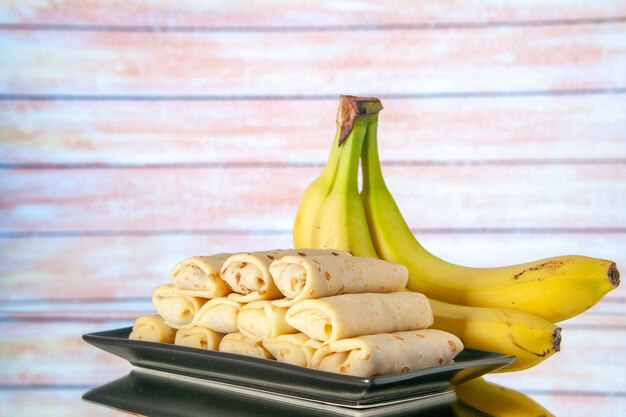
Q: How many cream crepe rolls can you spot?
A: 12